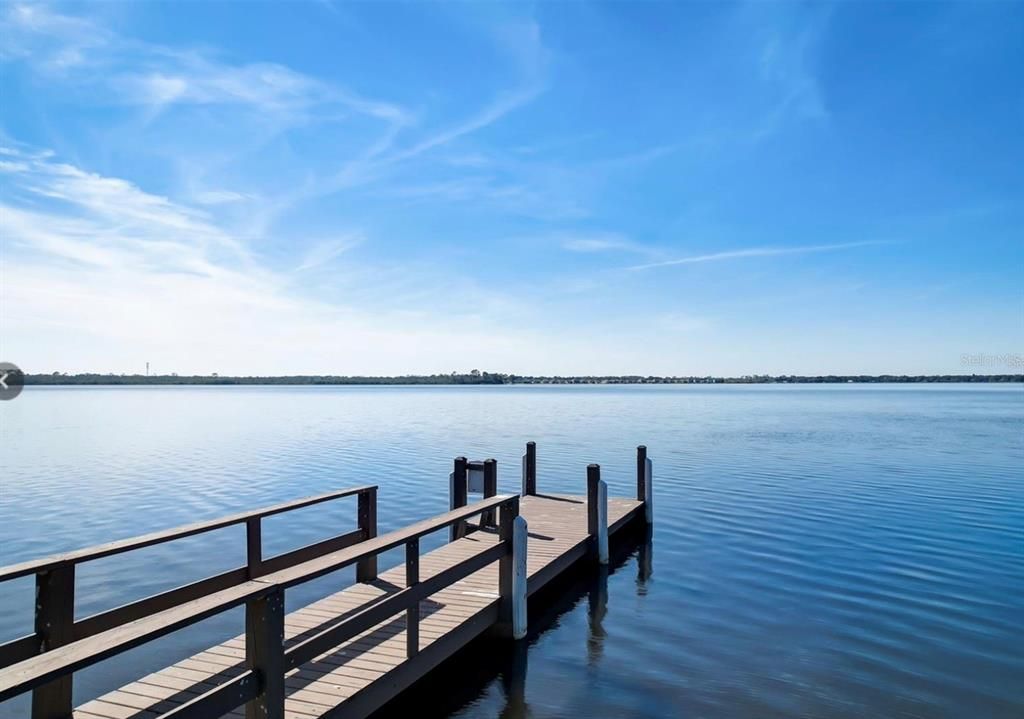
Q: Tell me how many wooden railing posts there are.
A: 6